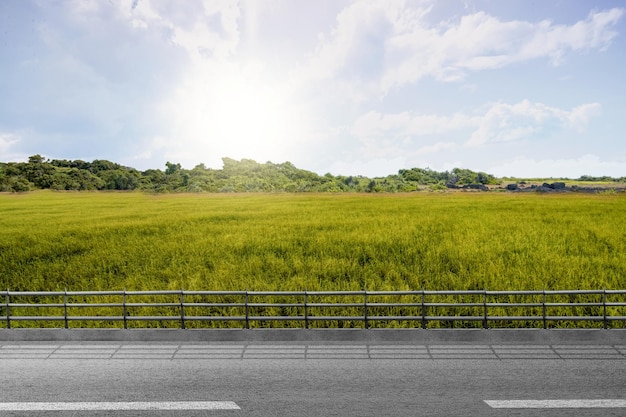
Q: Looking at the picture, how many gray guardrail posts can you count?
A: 11